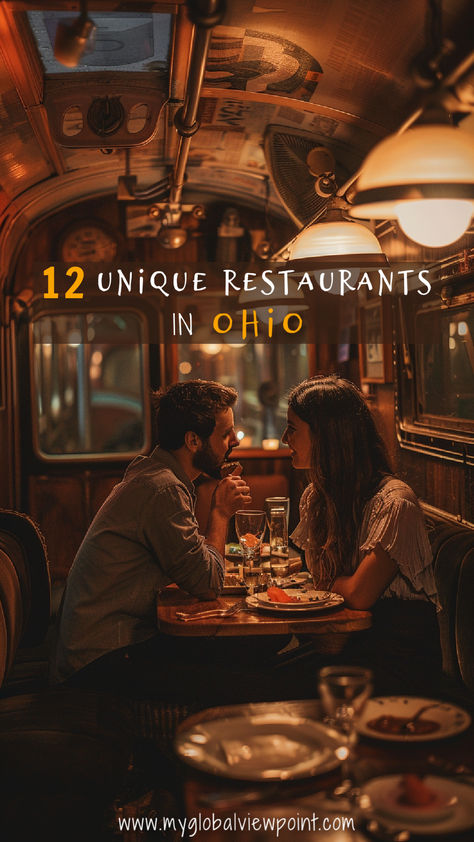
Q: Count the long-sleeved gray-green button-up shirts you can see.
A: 1